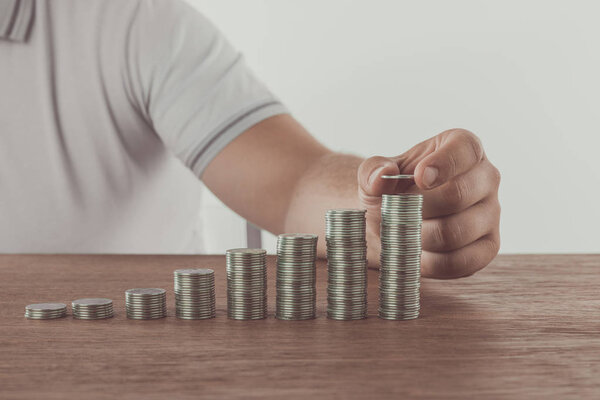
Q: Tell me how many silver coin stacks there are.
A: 8